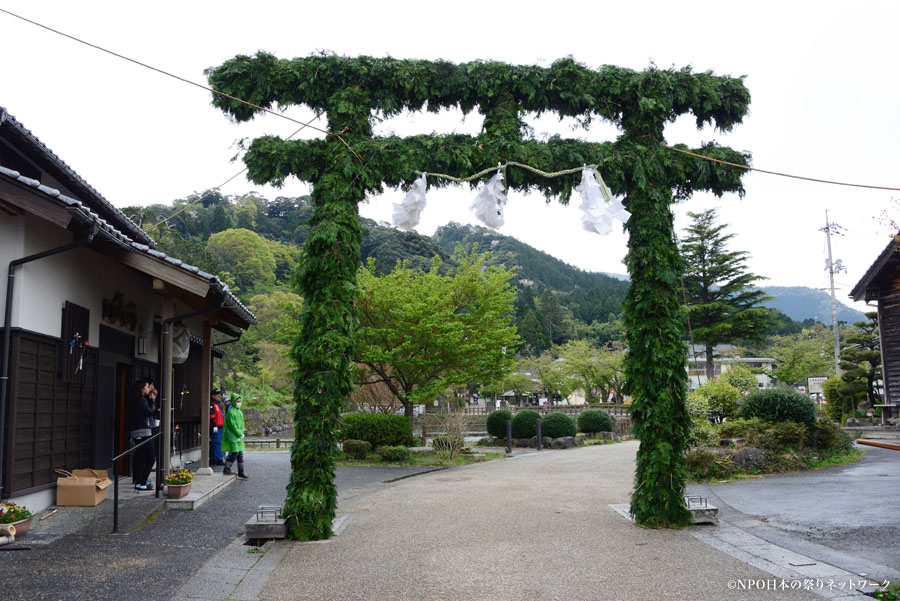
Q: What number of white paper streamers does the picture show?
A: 3